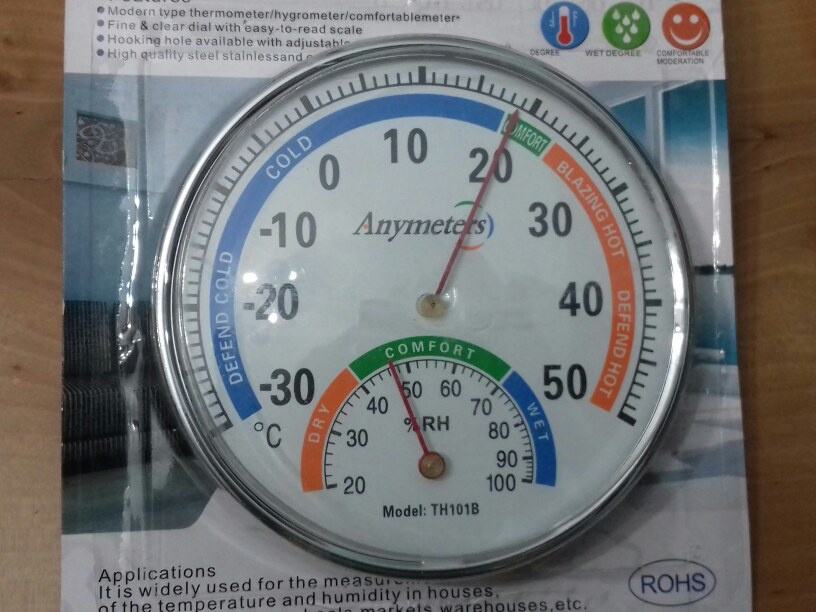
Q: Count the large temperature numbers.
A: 9